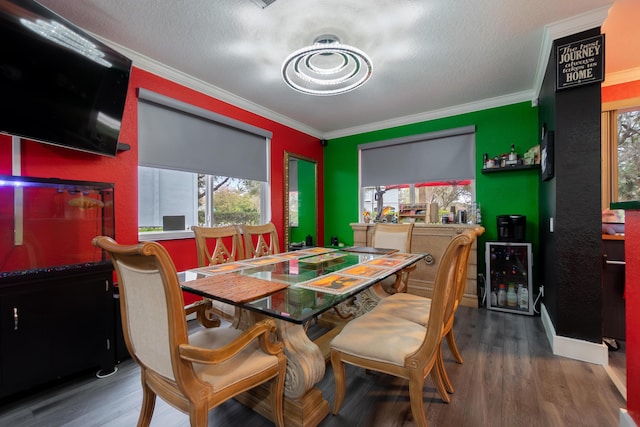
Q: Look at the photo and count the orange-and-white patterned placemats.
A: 8